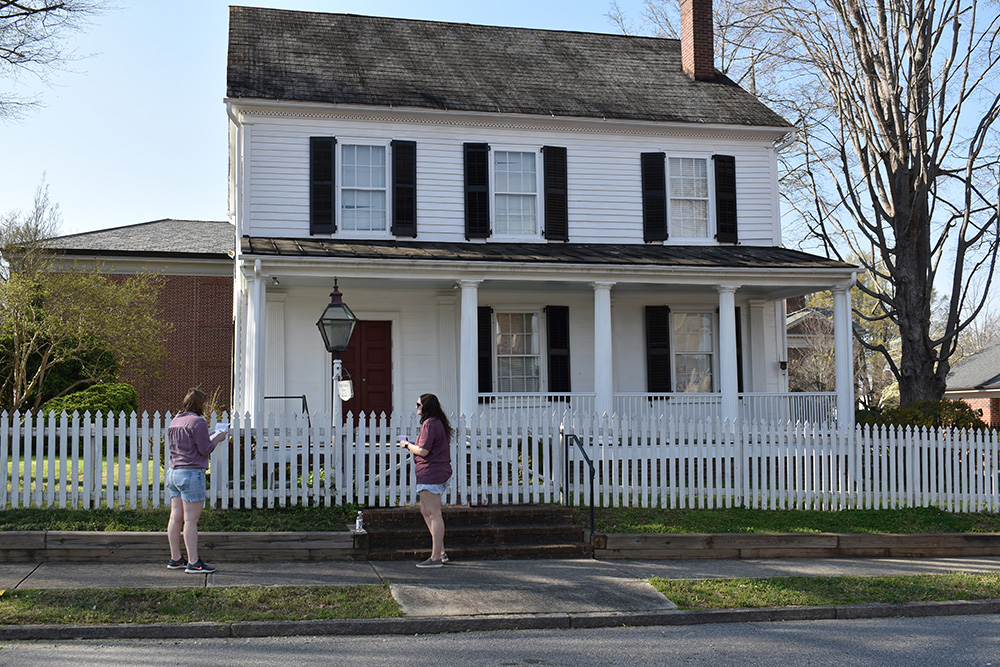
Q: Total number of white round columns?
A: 5